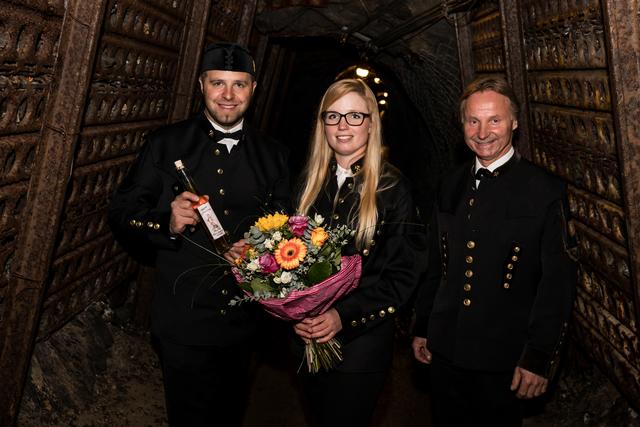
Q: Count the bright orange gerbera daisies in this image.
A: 1